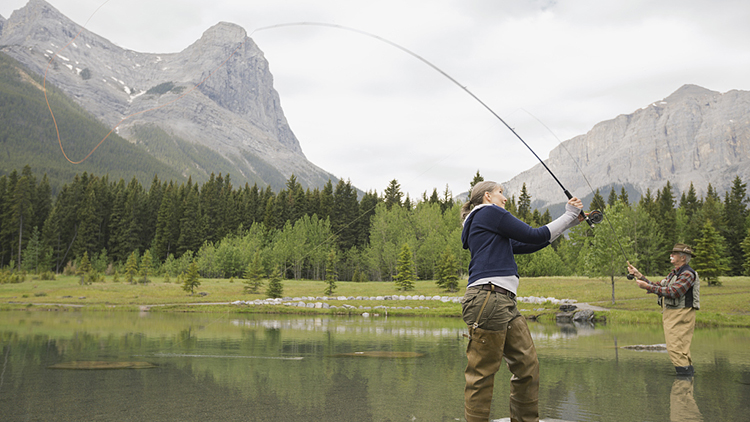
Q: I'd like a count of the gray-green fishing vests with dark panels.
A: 1